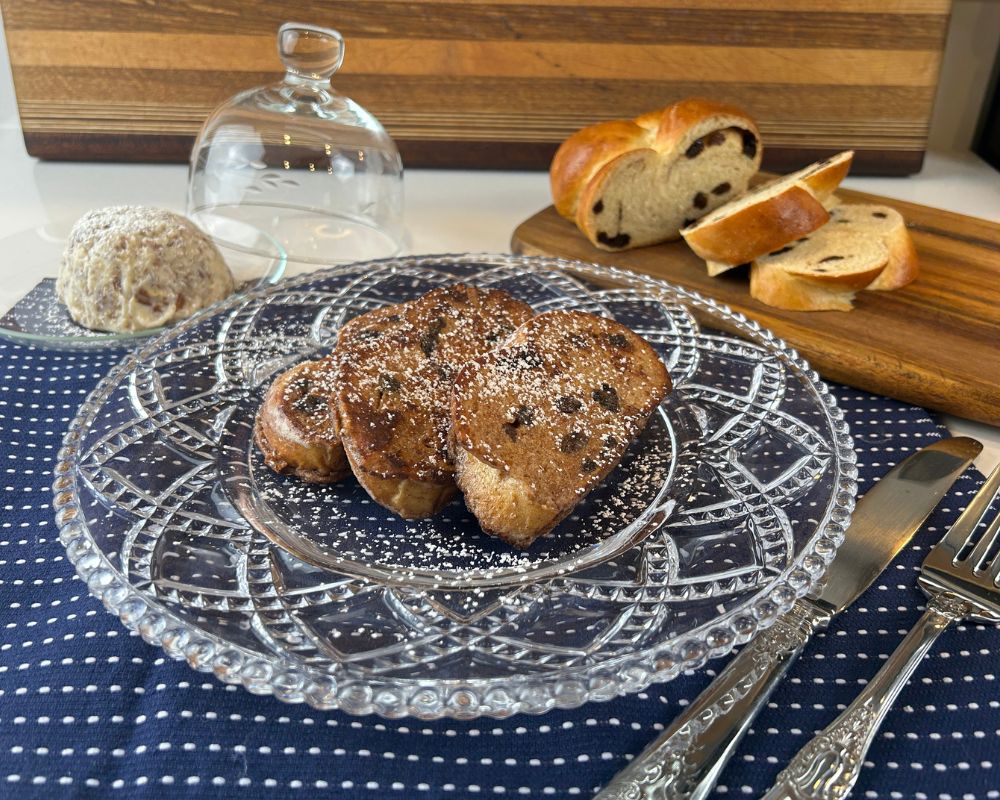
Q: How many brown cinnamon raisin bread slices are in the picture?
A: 3